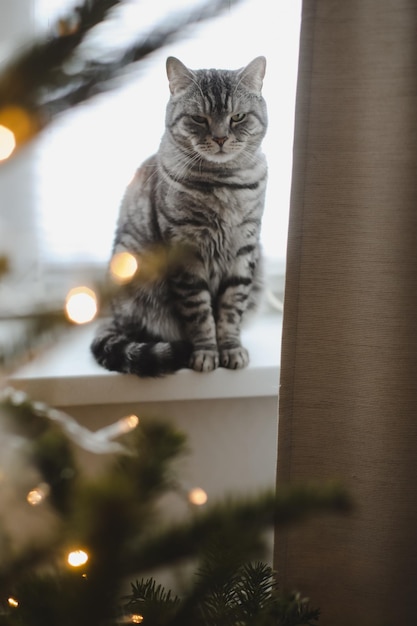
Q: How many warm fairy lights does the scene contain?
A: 9